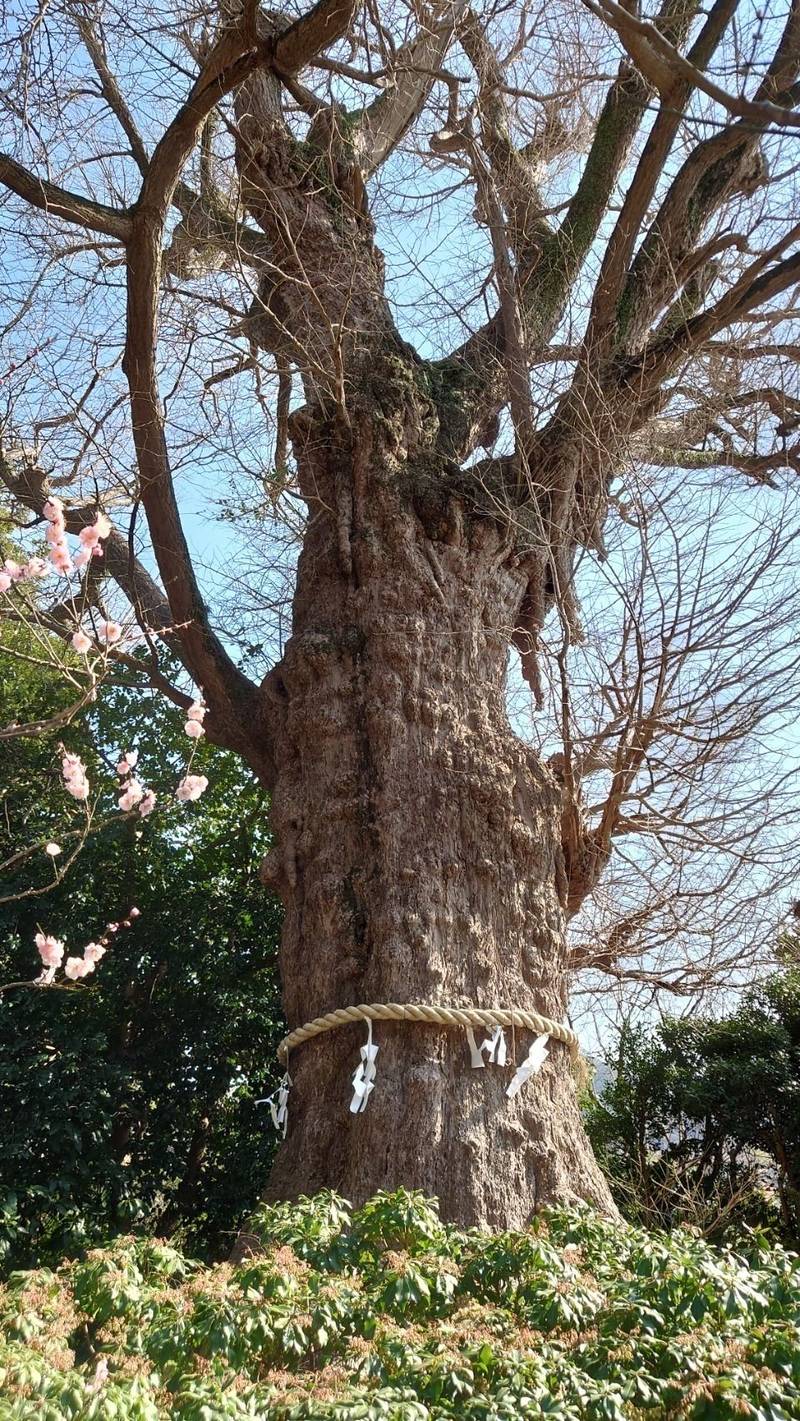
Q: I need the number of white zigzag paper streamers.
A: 4